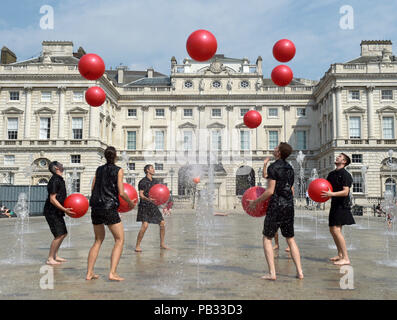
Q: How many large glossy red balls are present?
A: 11